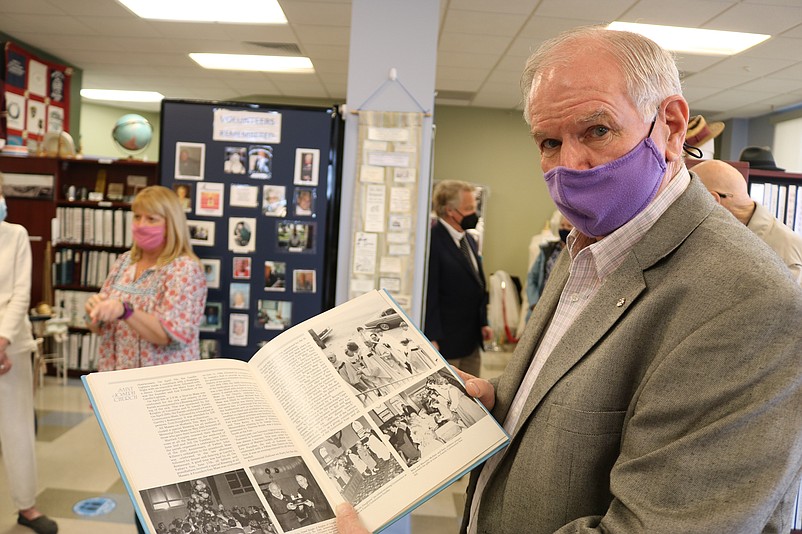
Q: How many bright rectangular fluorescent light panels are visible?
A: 4